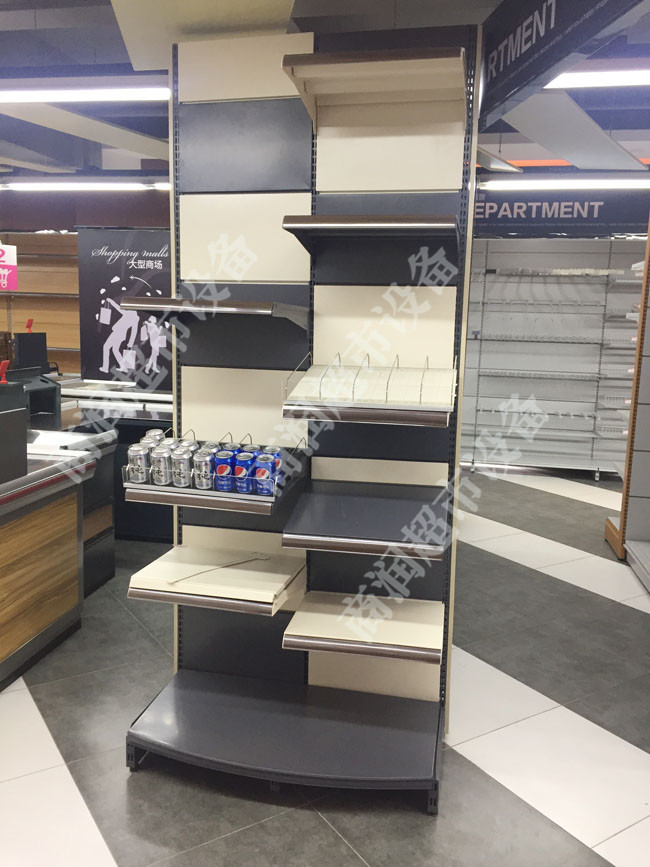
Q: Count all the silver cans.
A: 9